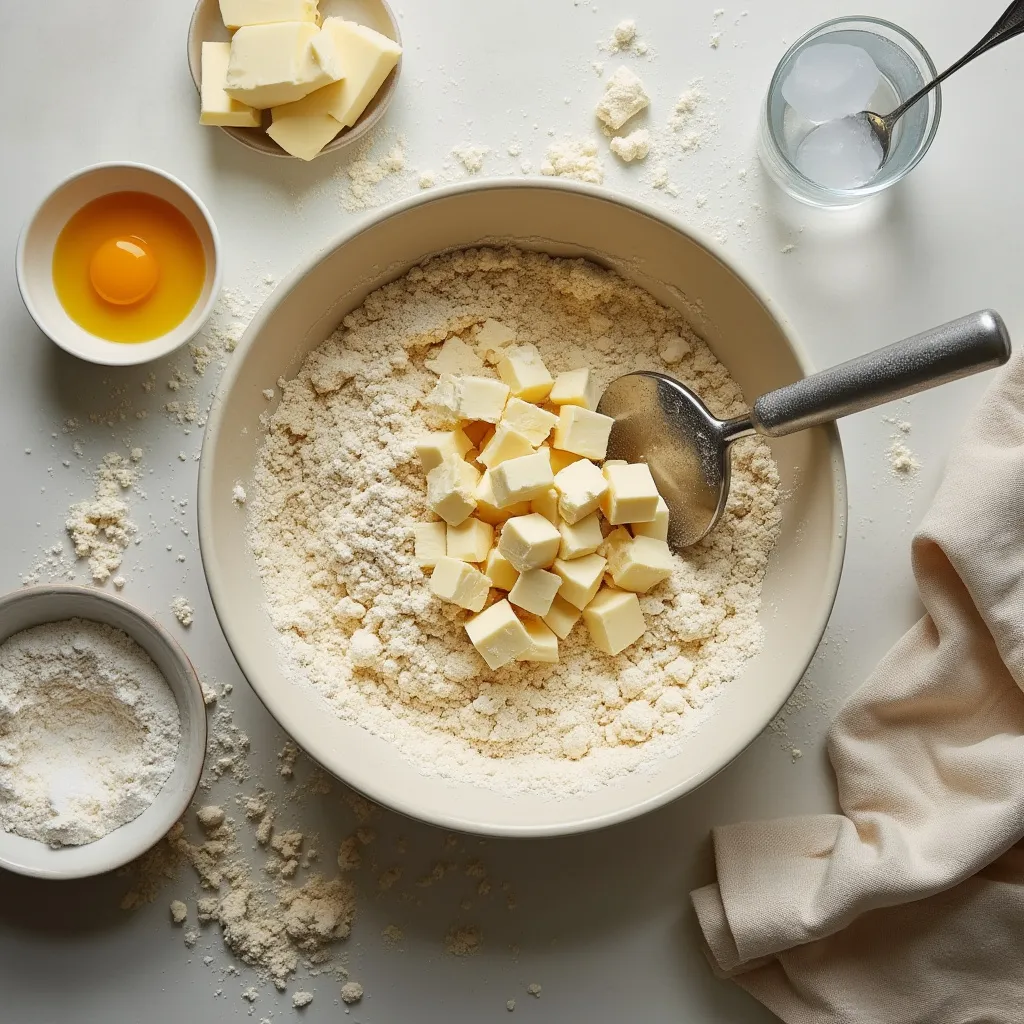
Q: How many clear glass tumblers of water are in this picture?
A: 1